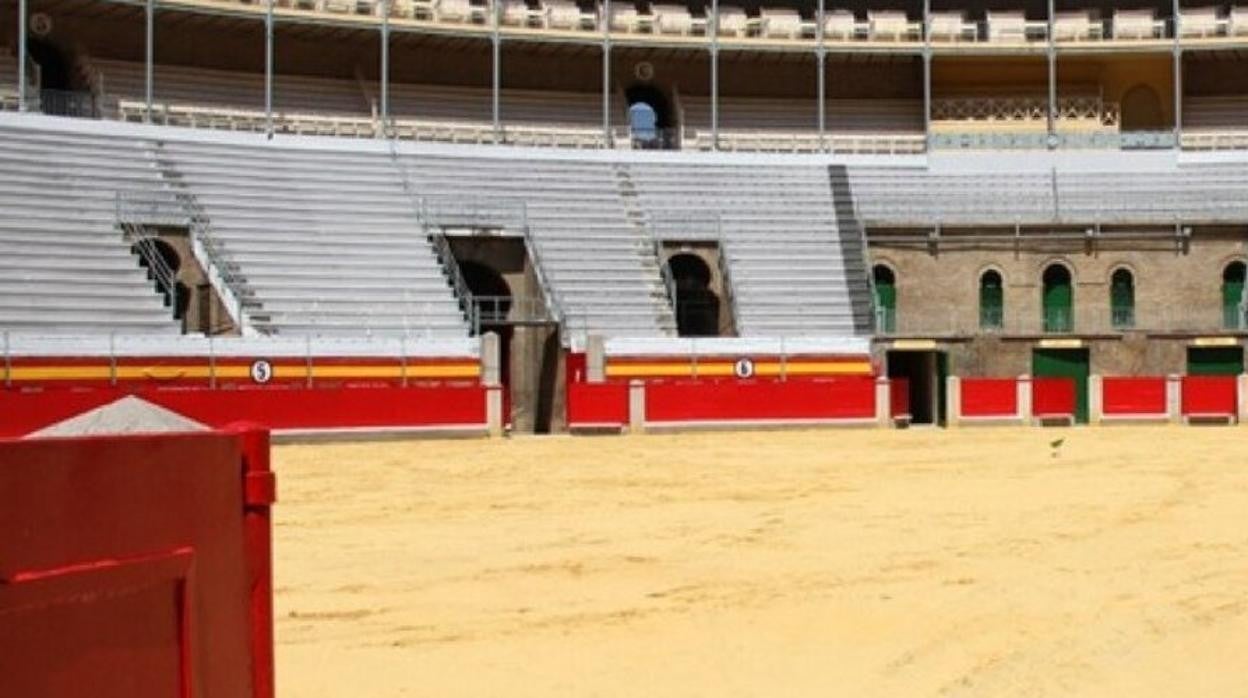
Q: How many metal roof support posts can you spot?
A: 11